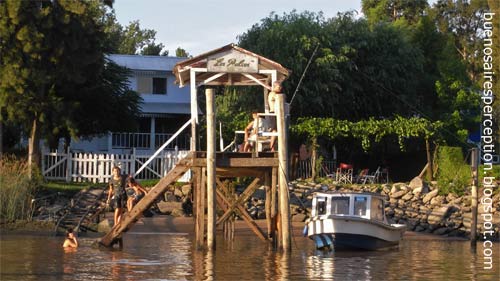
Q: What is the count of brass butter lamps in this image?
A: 0